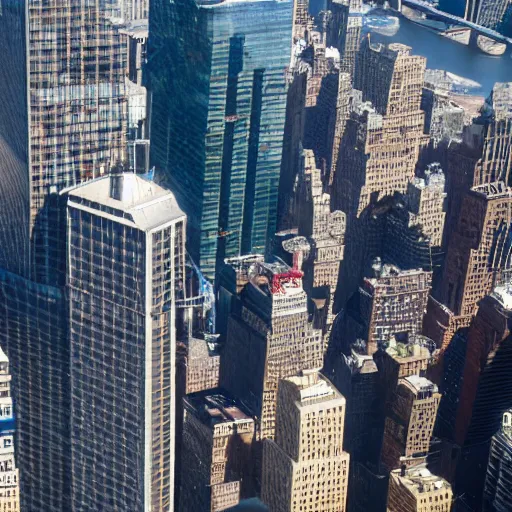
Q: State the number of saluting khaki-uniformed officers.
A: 0